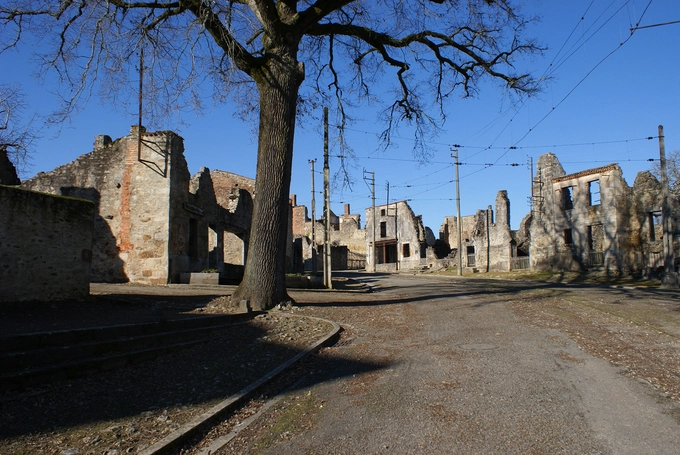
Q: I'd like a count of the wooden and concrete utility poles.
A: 5